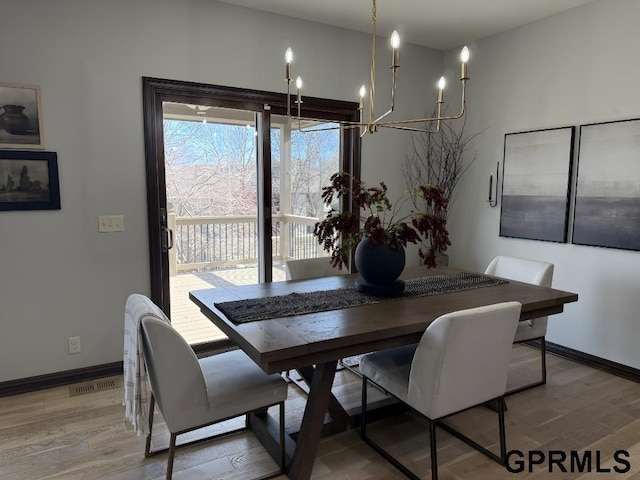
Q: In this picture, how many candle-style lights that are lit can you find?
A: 6